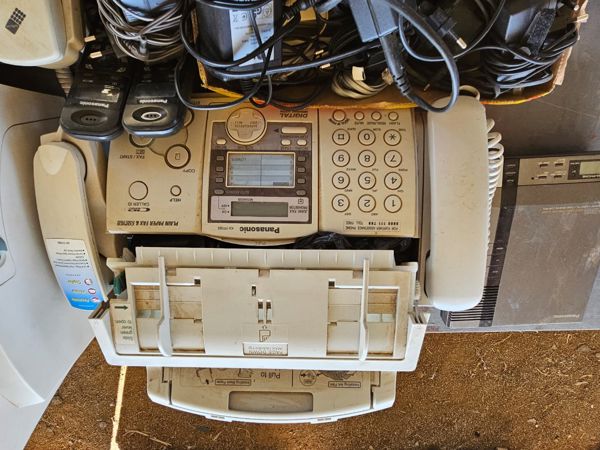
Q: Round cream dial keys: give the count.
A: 12